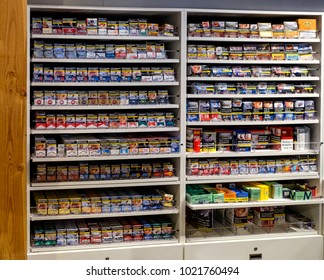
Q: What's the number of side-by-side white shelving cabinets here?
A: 2